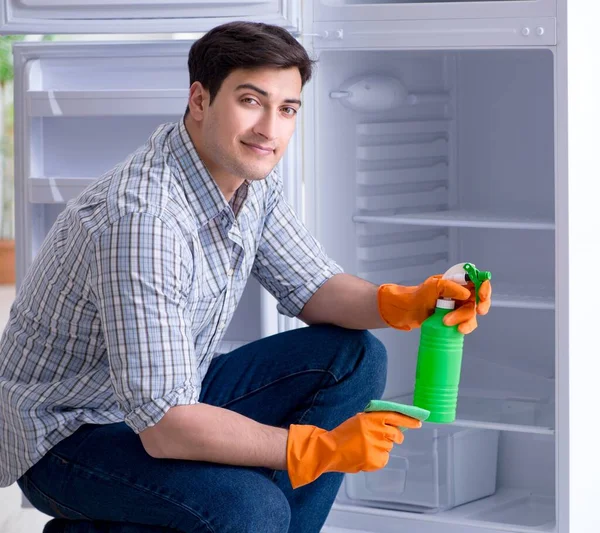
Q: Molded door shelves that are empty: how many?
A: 2